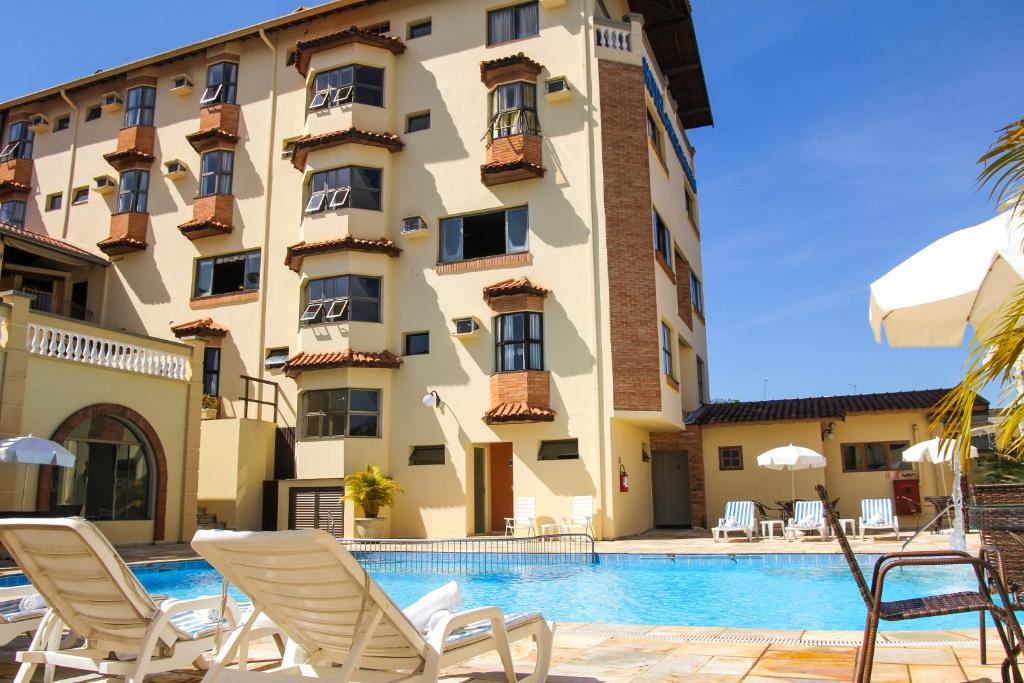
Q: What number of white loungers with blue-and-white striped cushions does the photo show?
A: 6